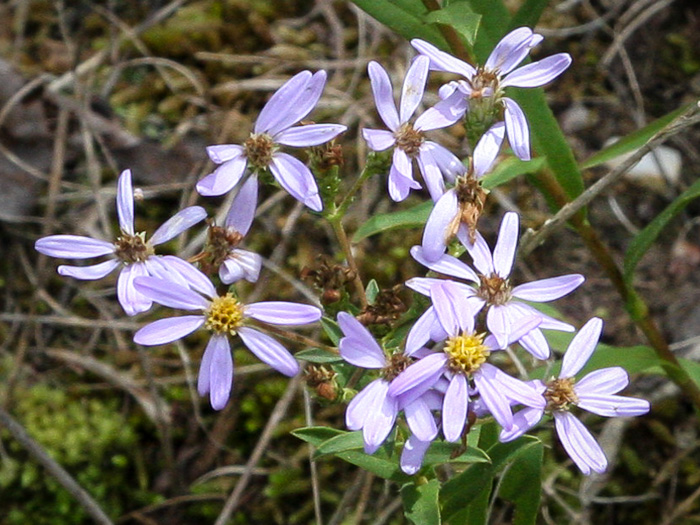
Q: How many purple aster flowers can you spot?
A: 11